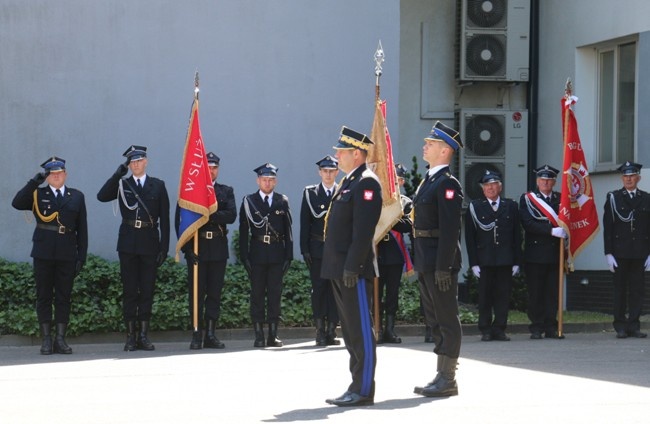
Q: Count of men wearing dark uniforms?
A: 11